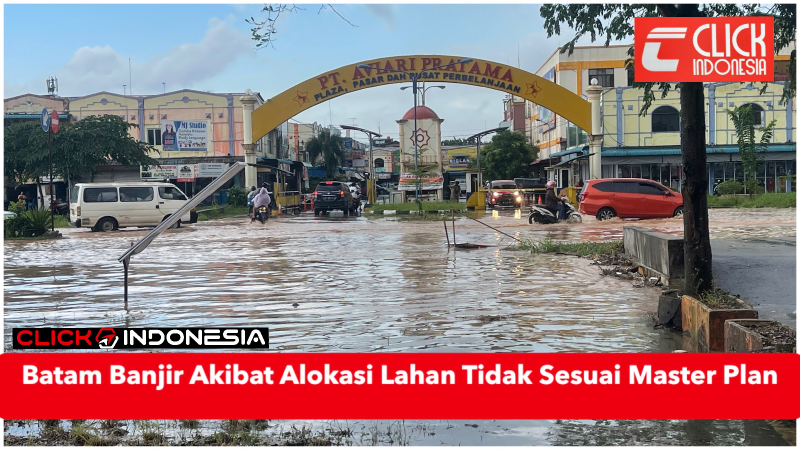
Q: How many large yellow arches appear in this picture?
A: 1